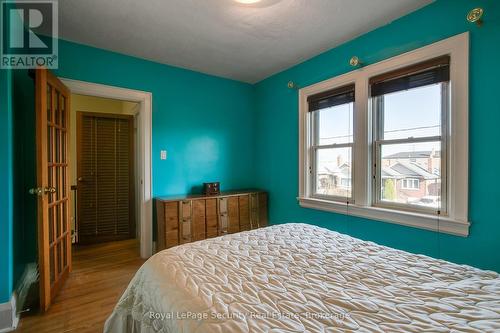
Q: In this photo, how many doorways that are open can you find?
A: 1